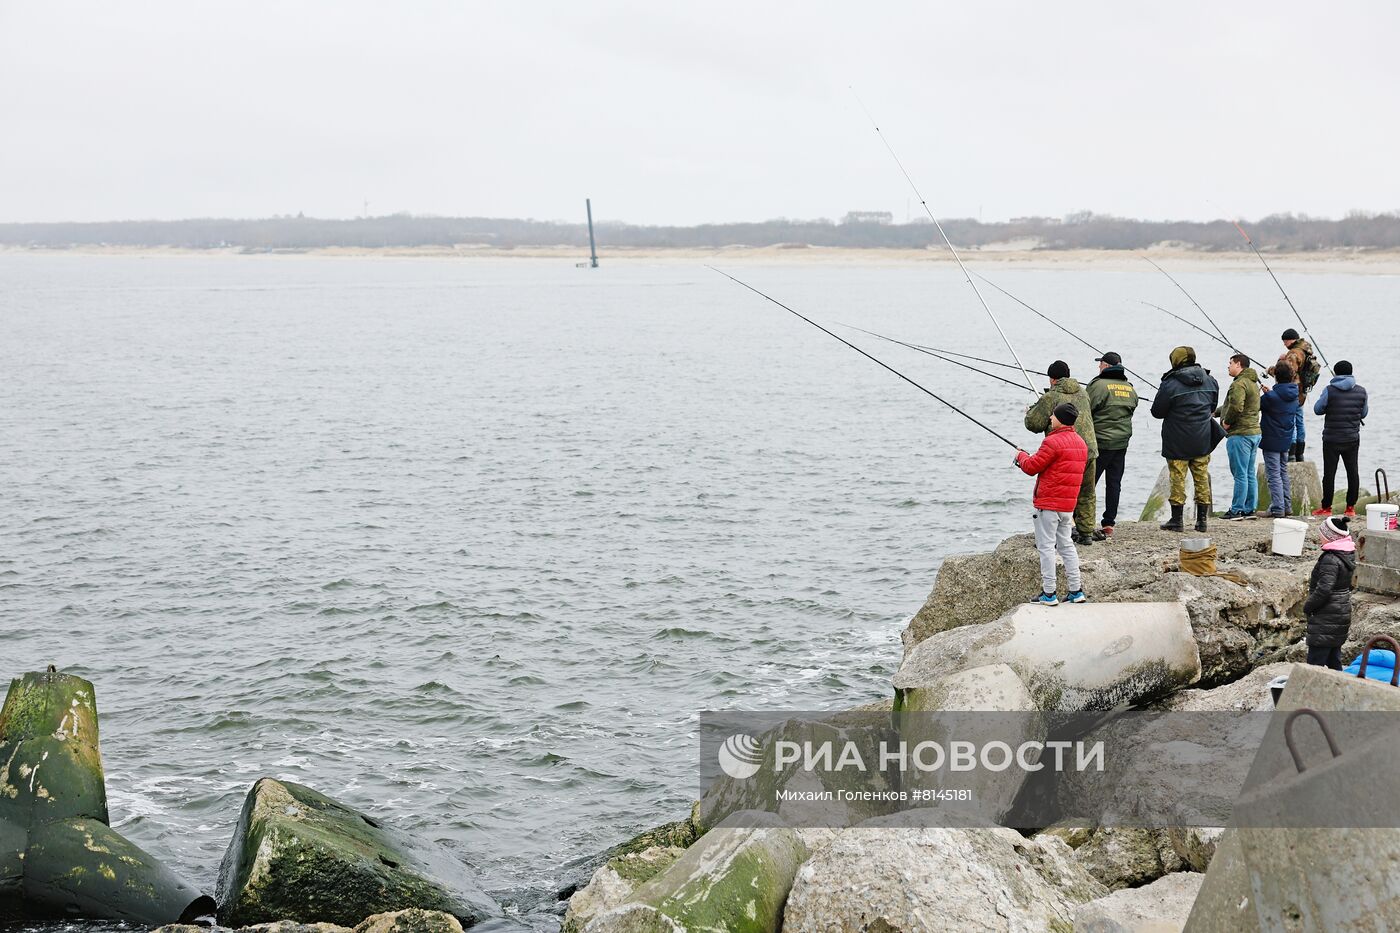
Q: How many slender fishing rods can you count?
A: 8